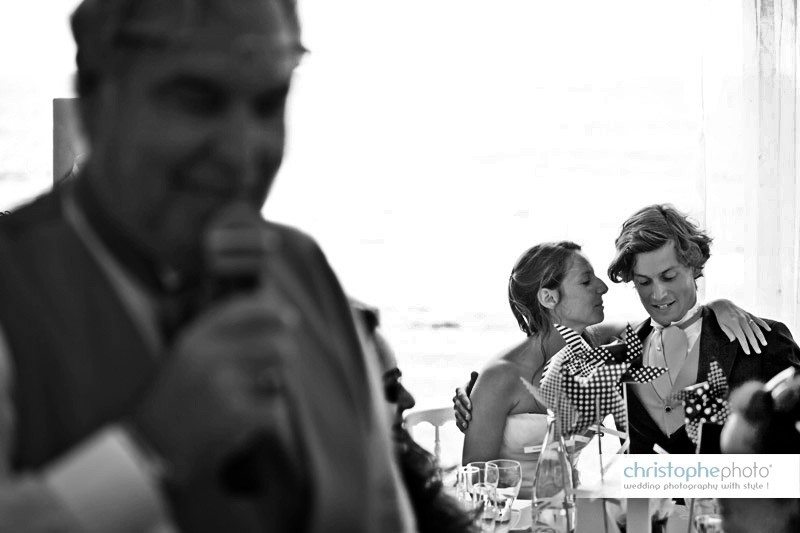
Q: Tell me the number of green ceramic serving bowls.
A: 0